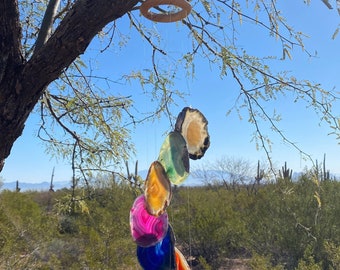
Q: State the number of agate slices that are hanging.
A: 6